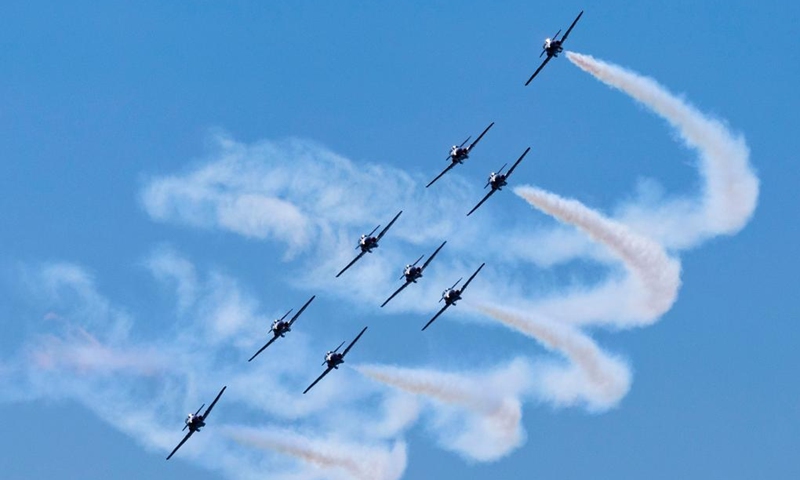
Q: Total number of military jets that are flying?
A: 9